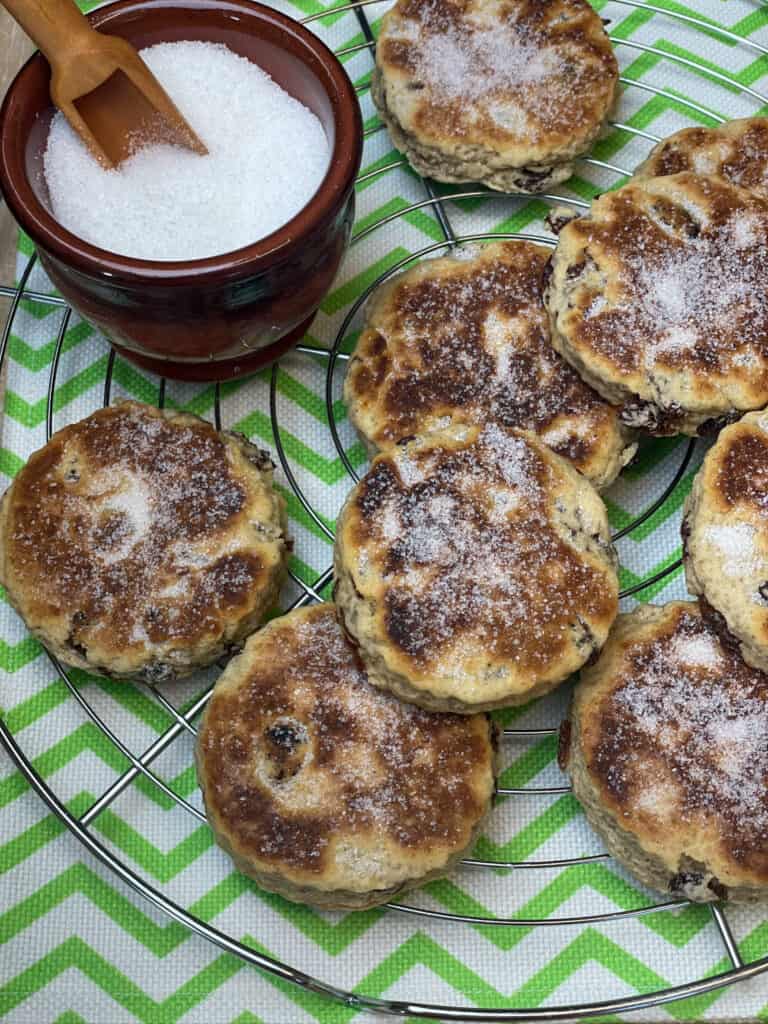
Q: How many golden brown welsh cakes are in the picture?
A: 9